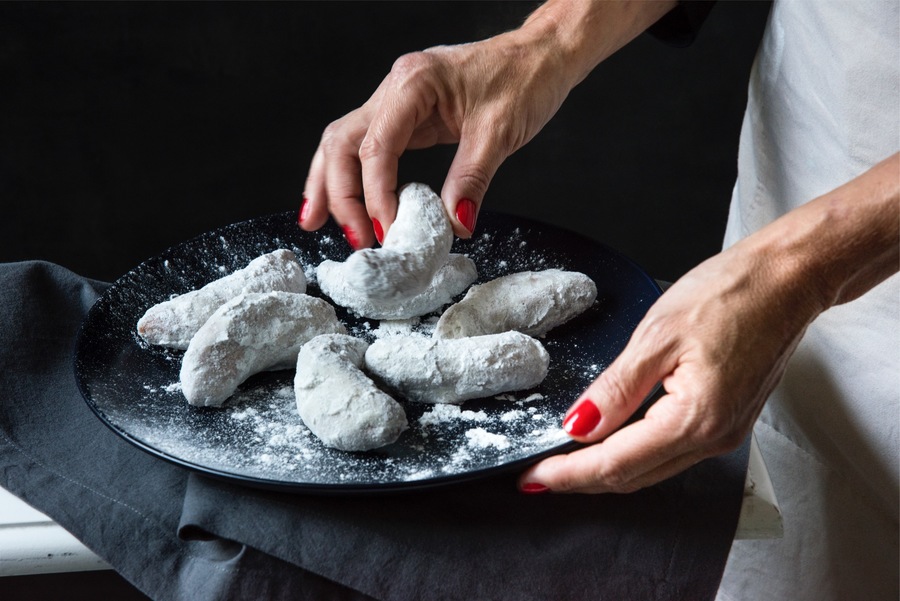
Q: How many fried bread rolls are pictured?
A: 7